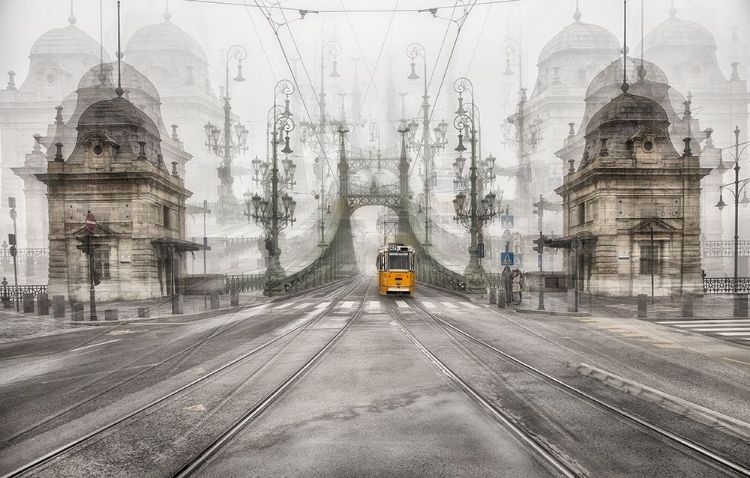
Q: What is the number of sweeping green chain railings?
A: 2